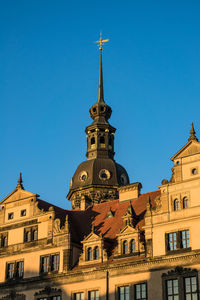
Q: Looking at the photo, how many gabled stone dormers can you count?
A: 2